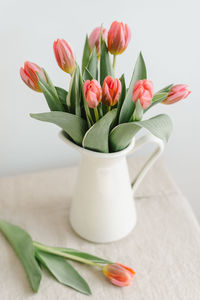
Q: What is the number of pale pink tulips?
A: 9